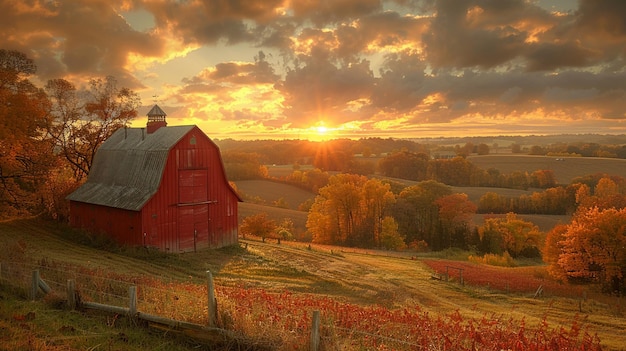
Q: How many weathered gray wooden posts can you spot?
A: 5